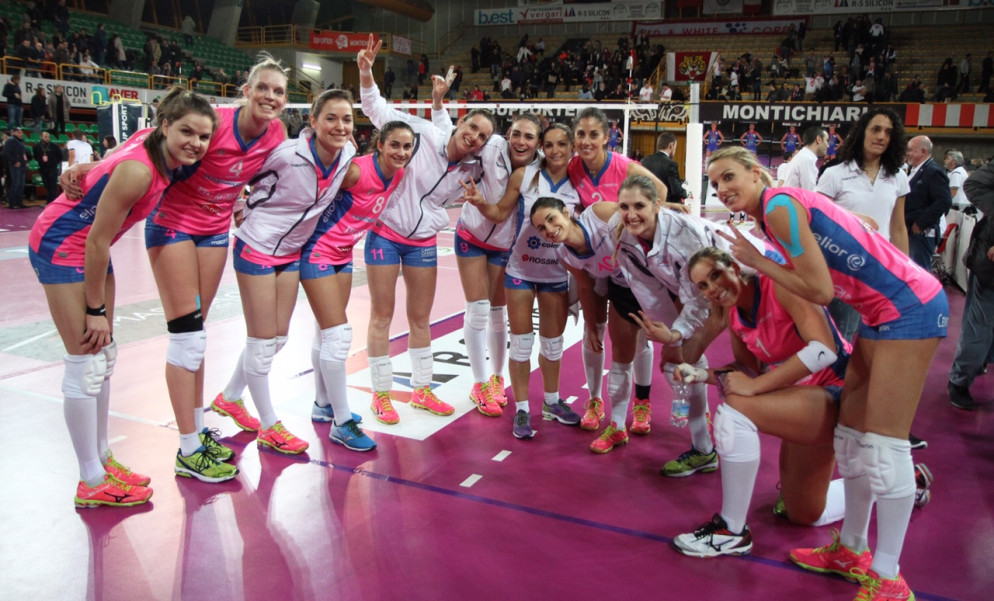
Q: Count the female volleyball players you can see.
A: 12